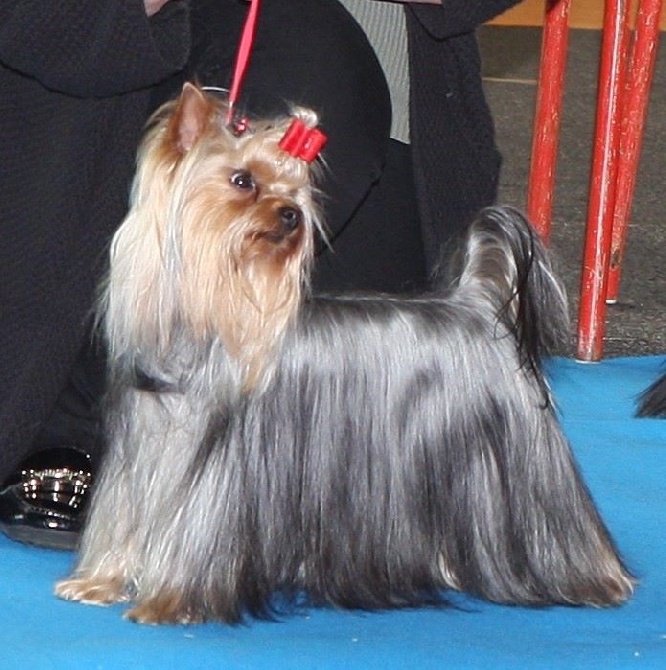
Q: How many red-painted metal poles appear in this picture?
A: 3